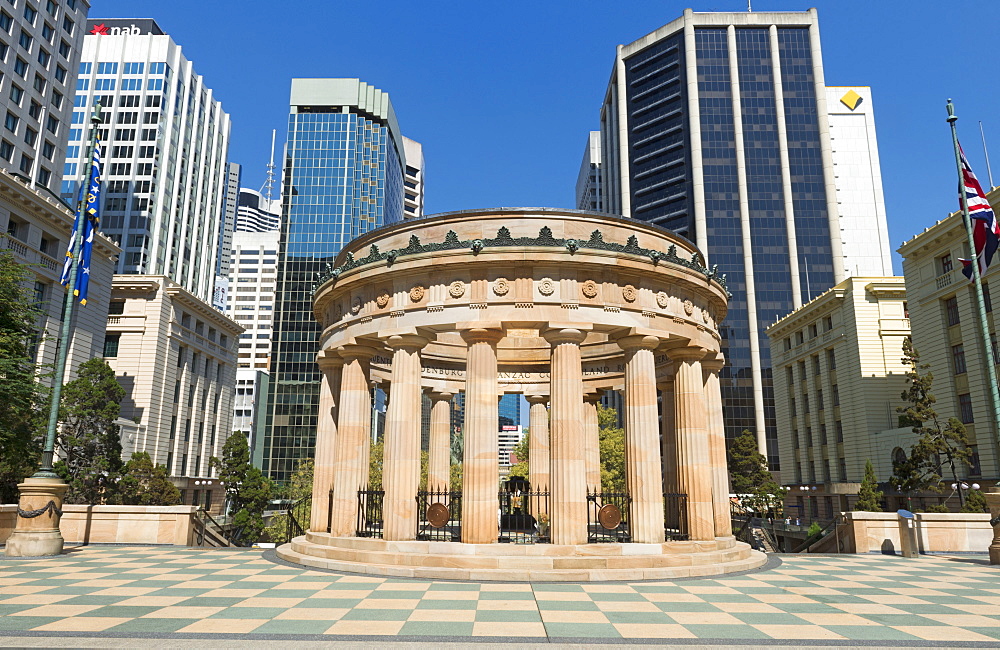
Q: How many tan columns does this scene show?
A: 12